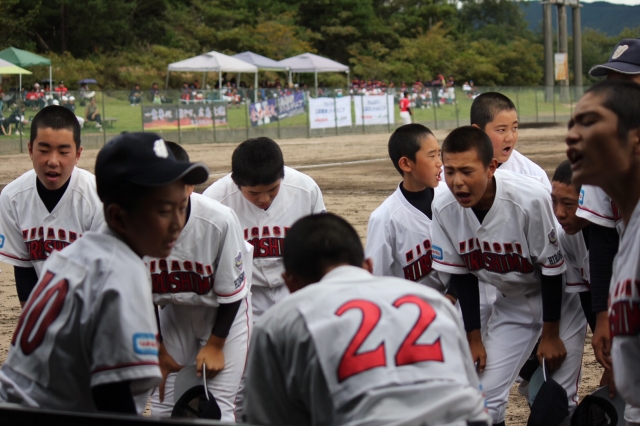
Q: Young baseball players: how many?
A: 11